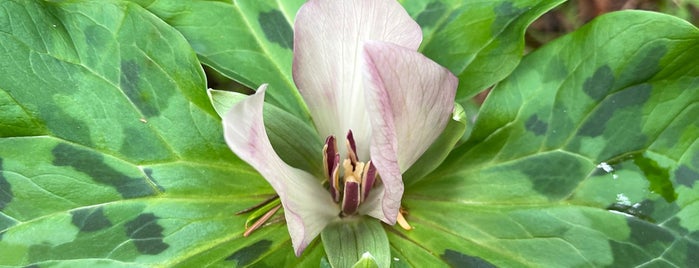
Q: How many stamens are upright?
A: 5